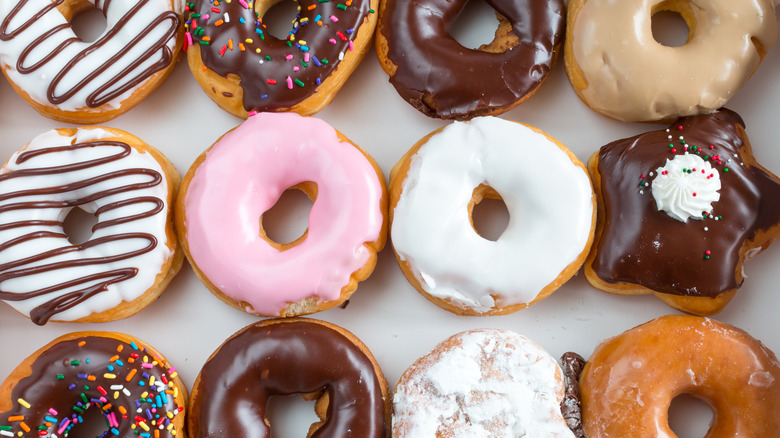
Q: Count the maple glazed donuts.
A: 1